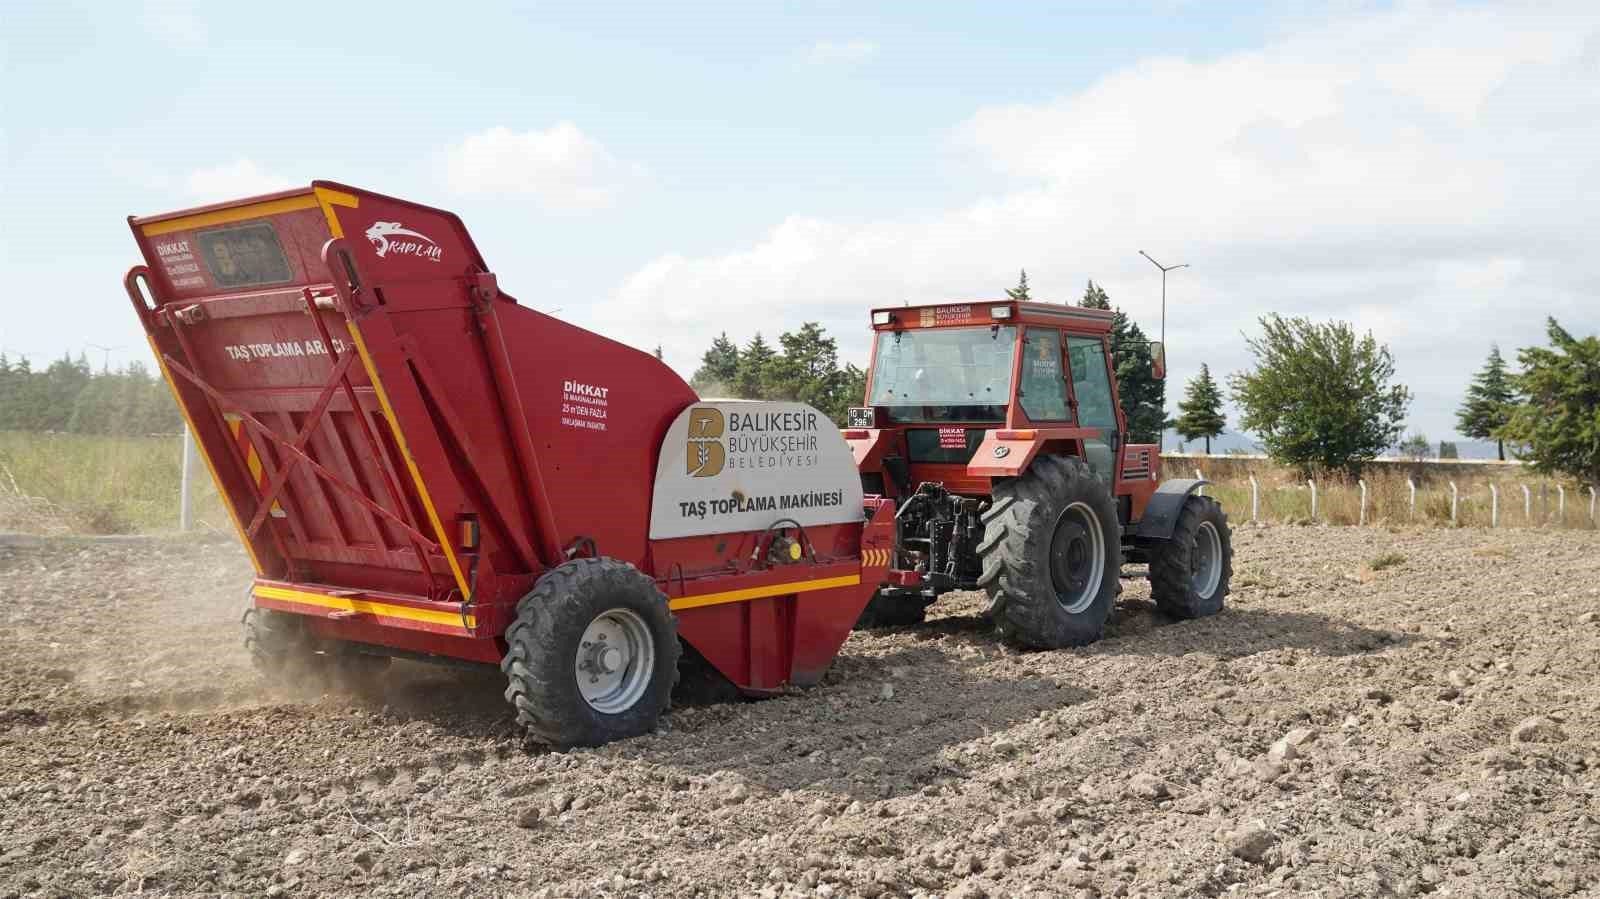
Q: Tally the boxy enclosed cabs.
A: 1